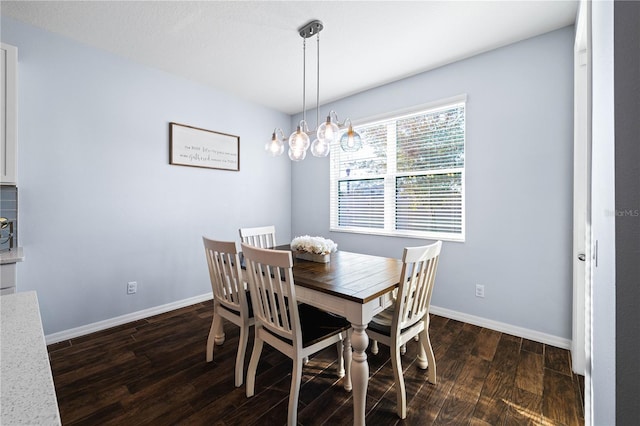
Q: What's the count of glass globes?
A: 6